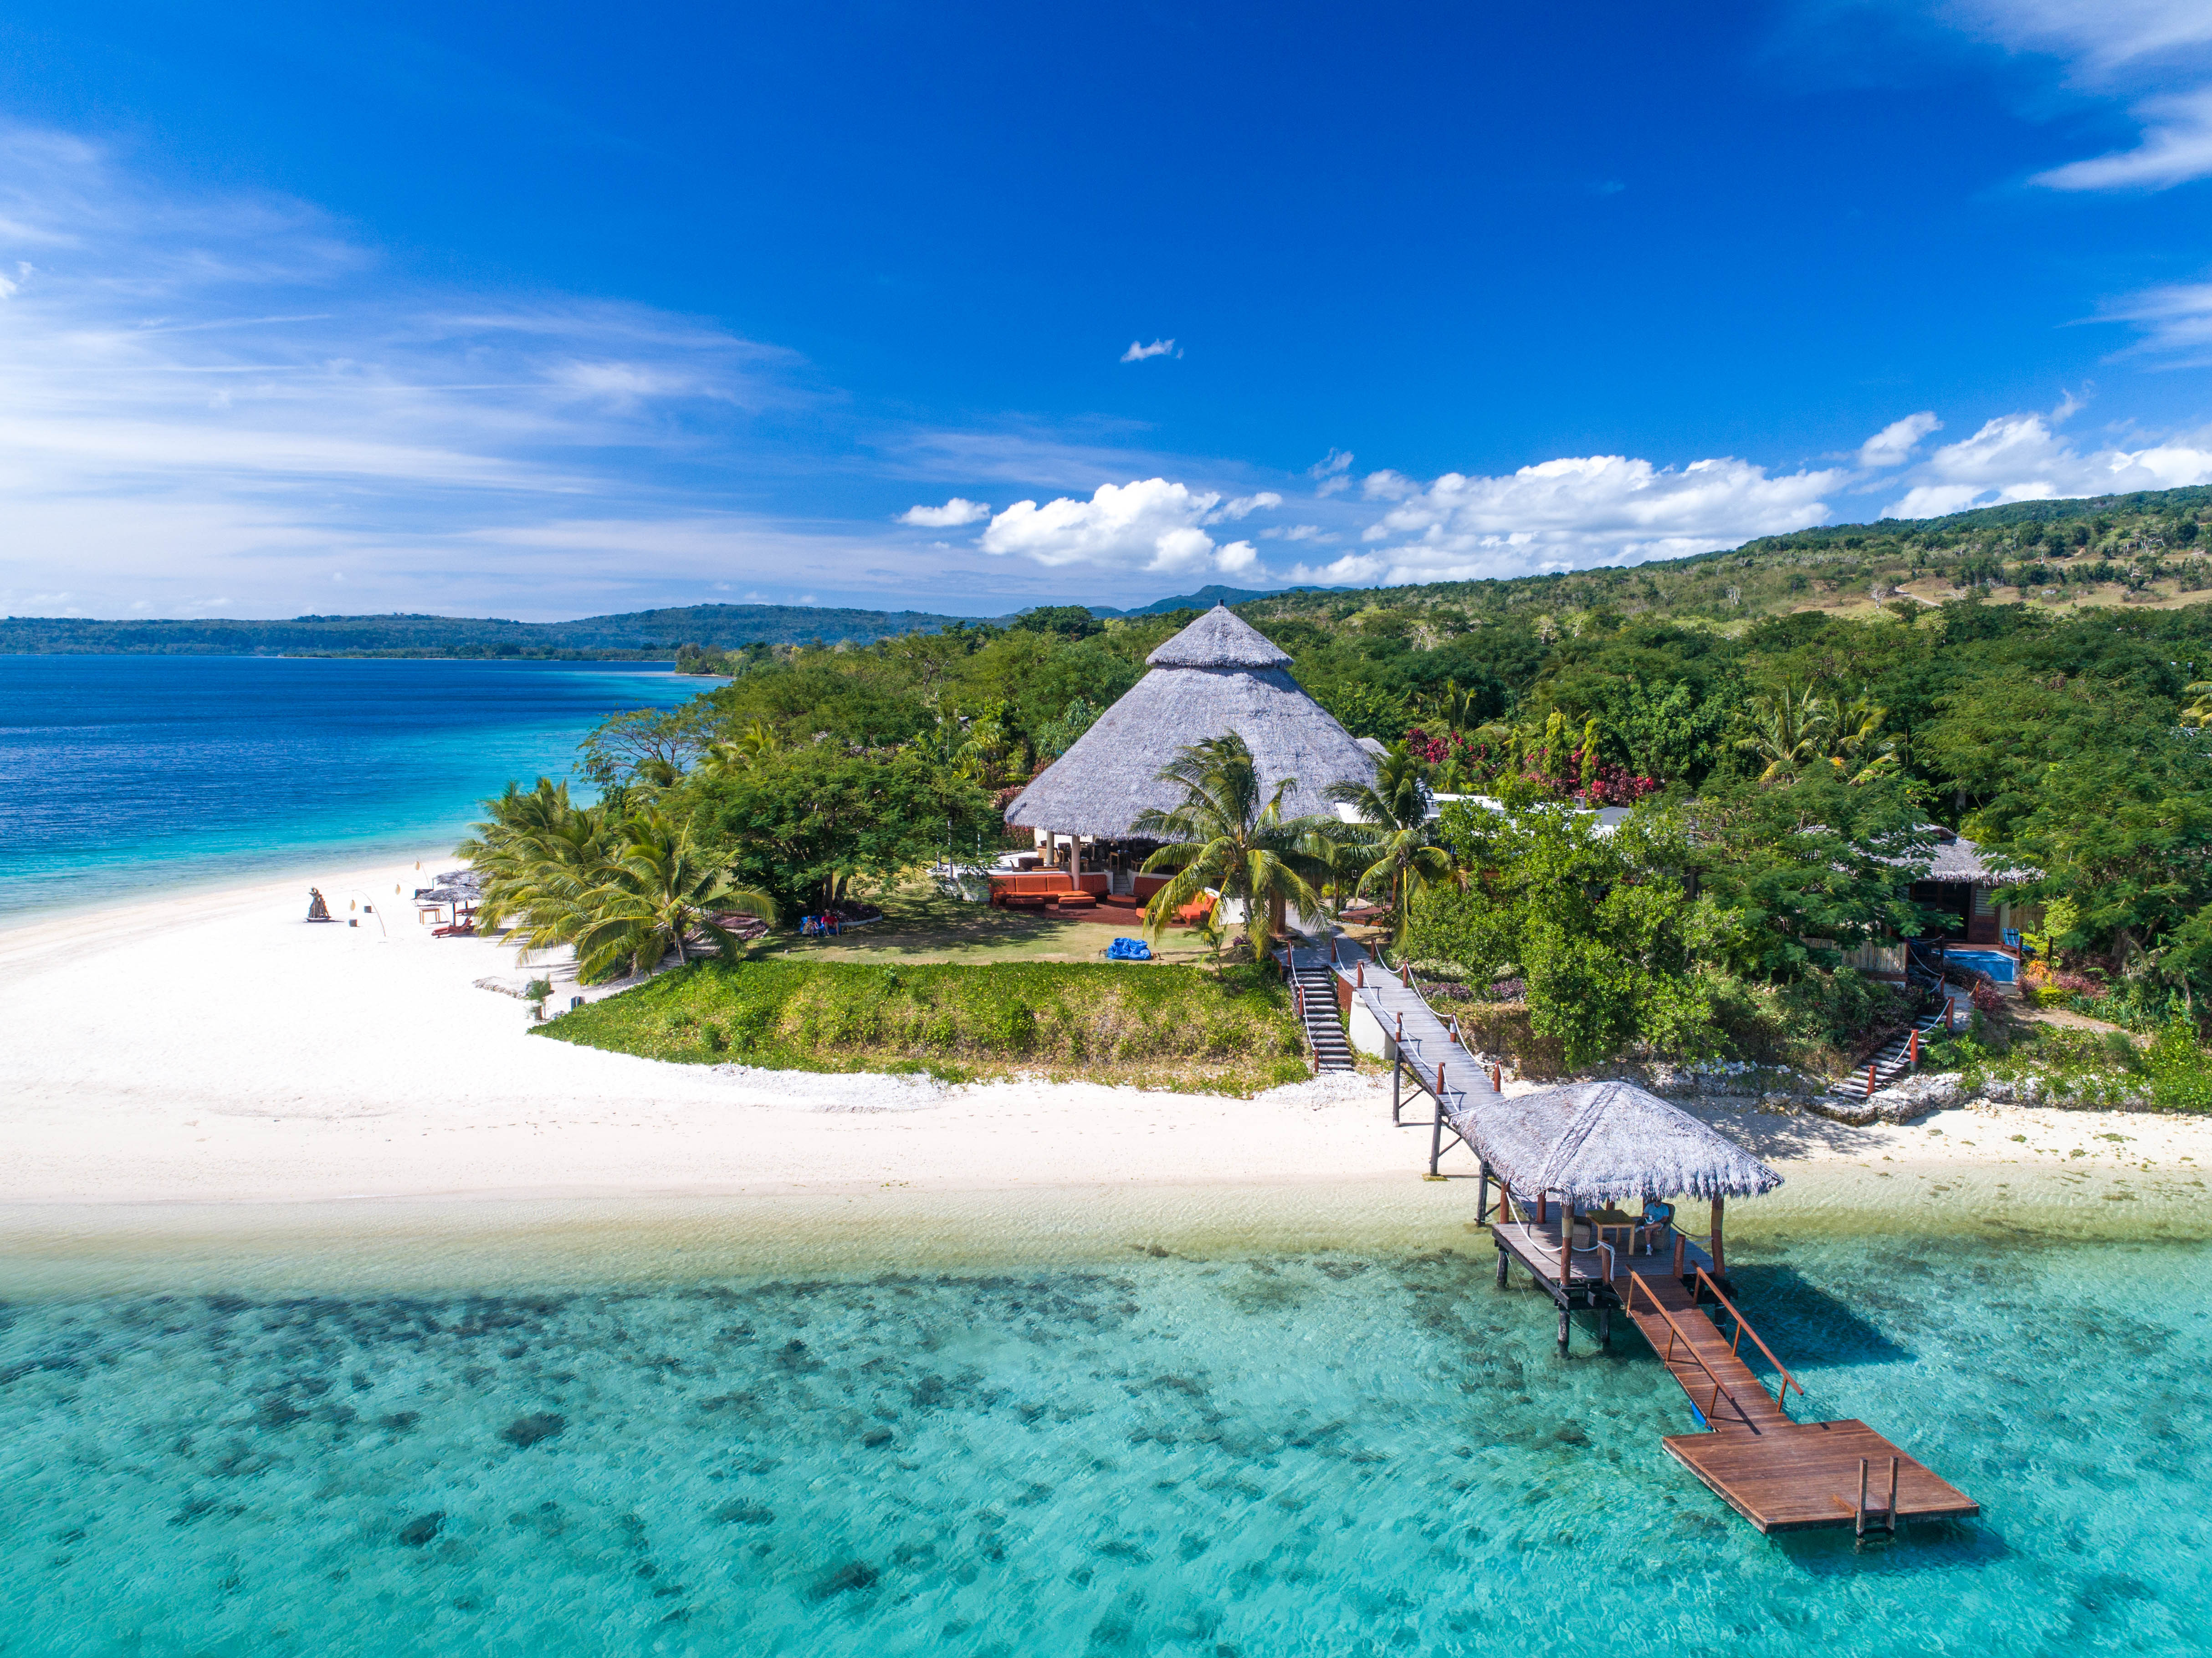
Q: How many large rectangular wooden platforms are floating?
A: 1